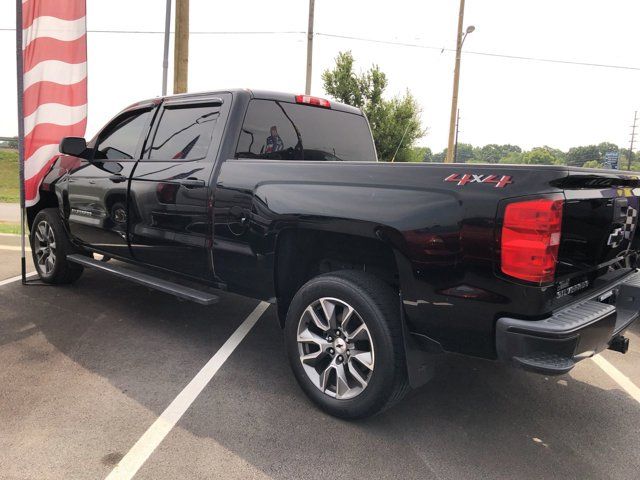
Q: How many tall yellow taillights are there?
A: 0